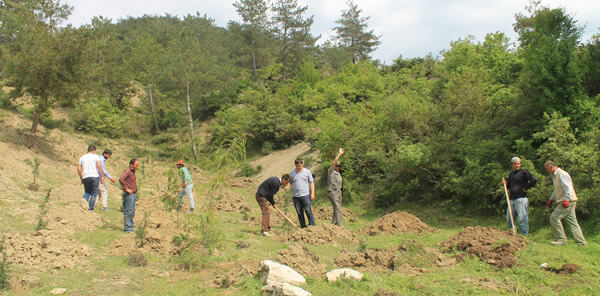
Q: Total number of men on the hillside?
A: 9